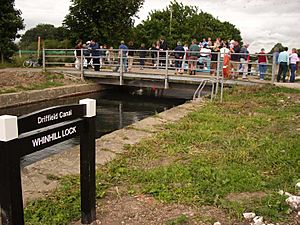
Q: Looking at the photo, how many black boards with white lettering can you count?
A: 2